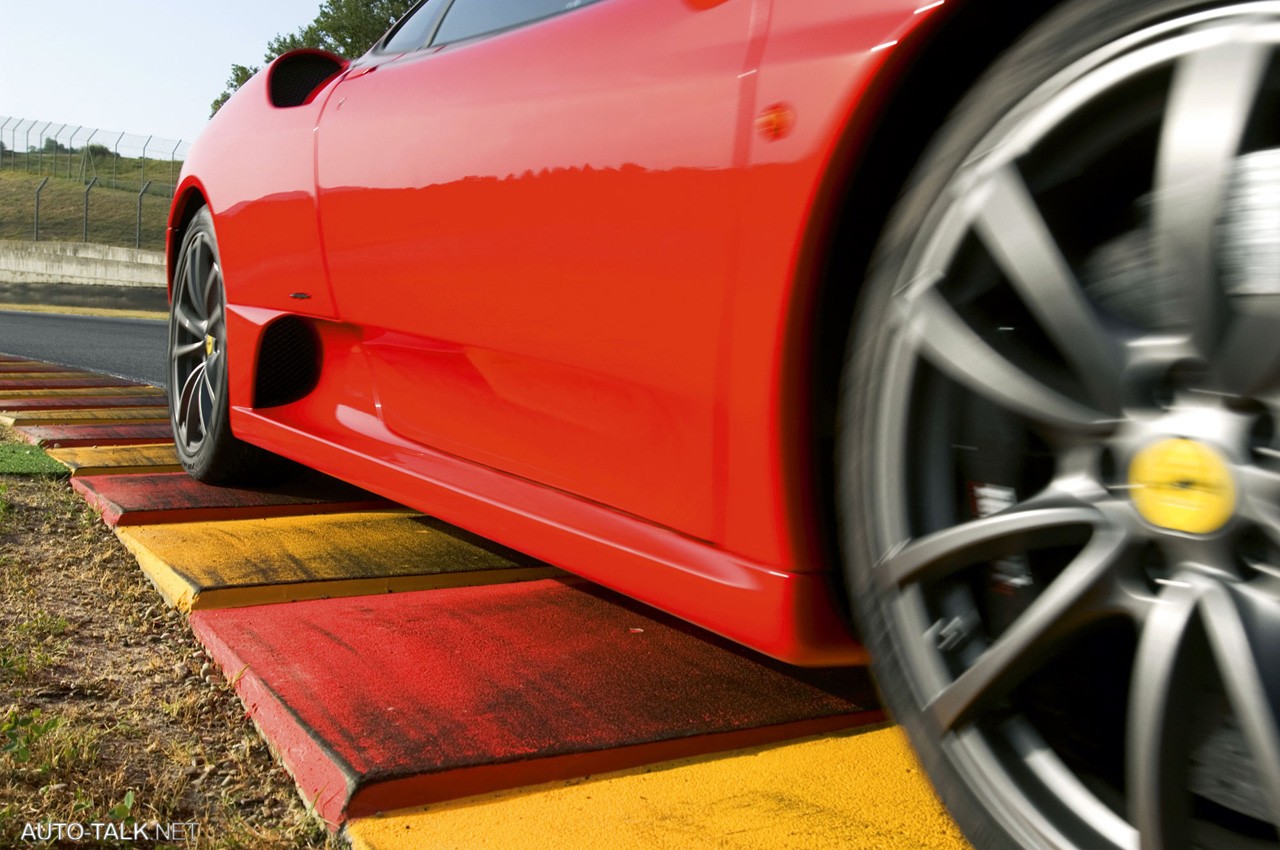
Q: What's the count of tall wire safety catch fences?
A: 2